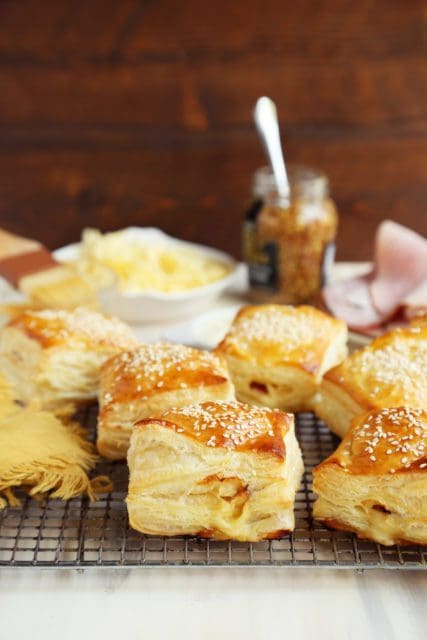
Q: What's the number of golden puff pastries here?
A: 6